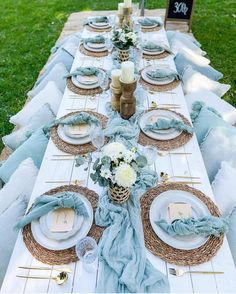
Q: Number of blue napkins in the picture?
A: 10